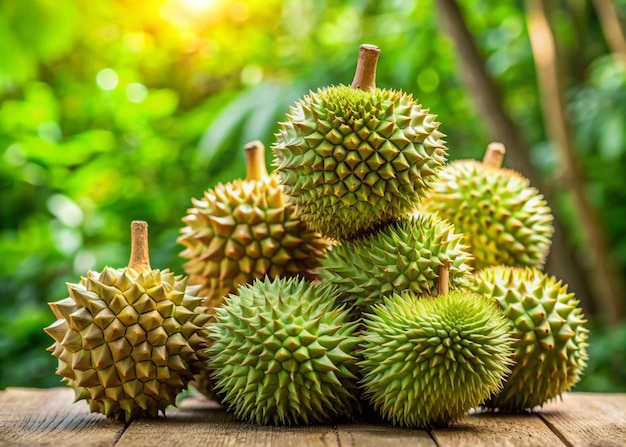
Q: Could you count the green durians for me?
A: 6